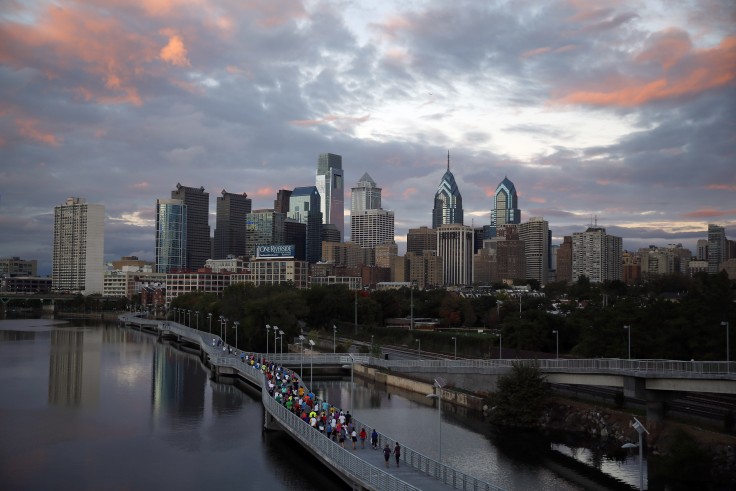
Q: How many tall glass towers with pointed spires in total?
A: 2